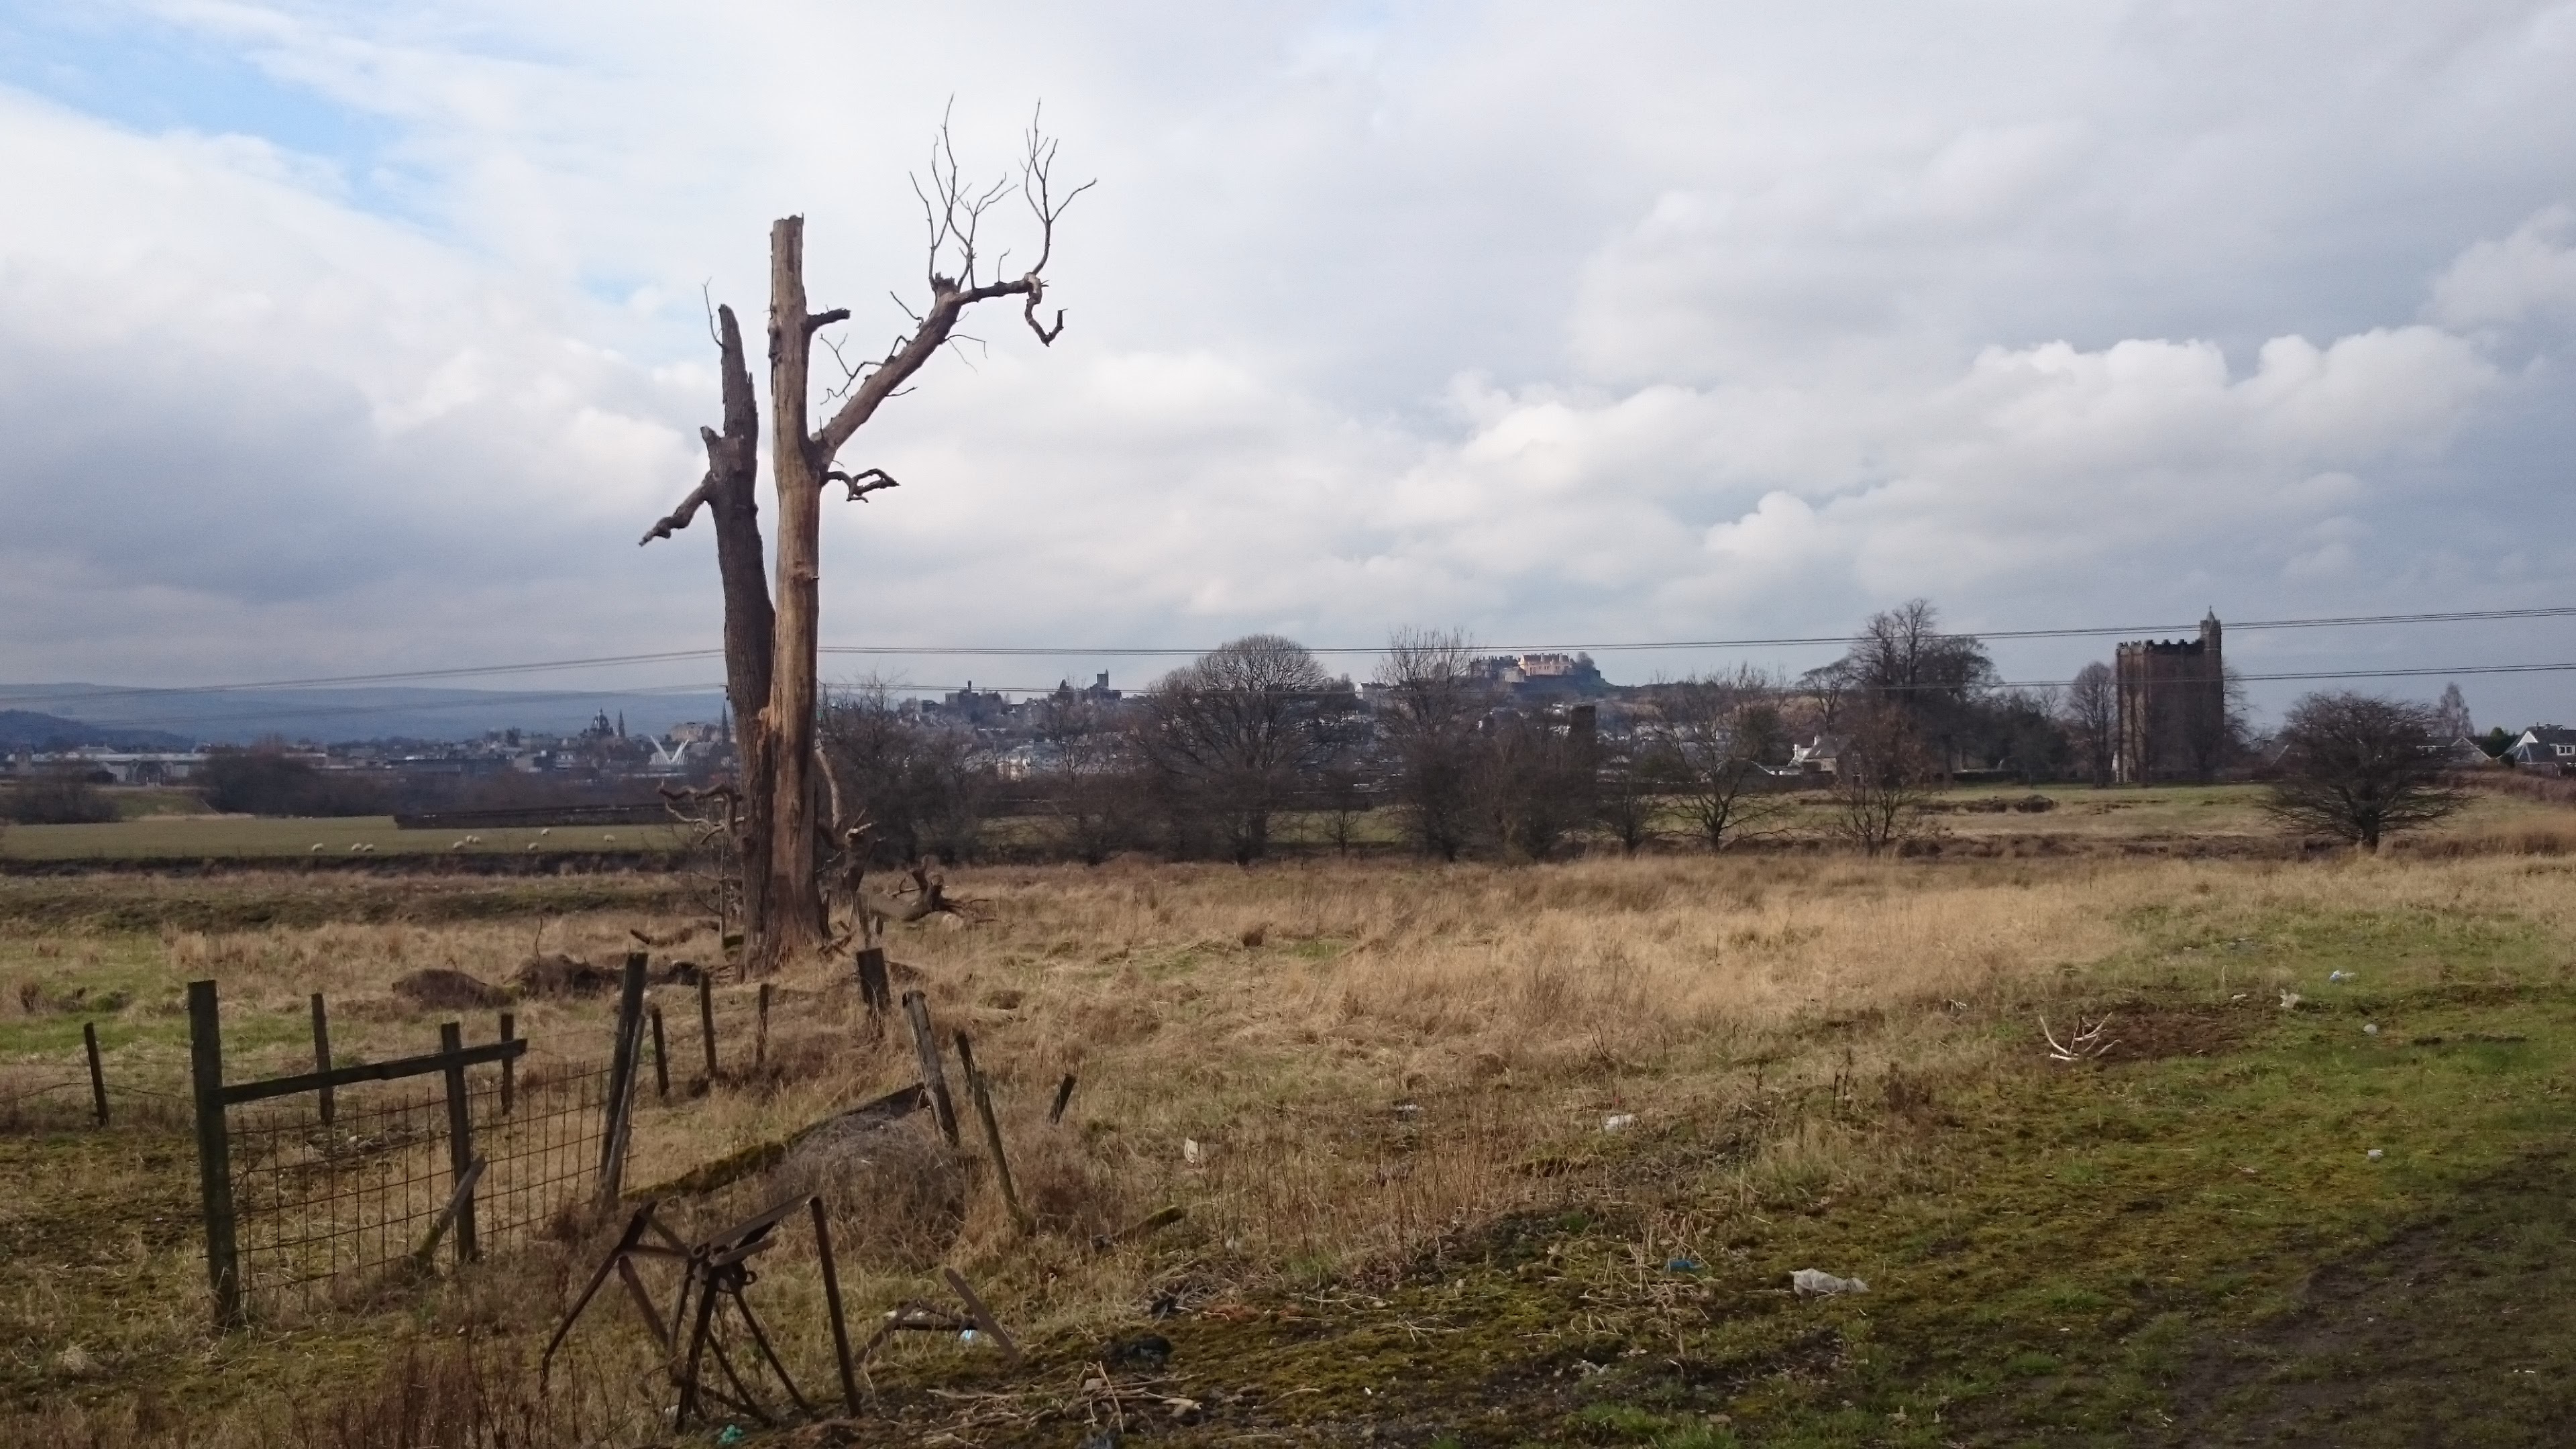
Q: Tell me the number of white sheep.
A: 9